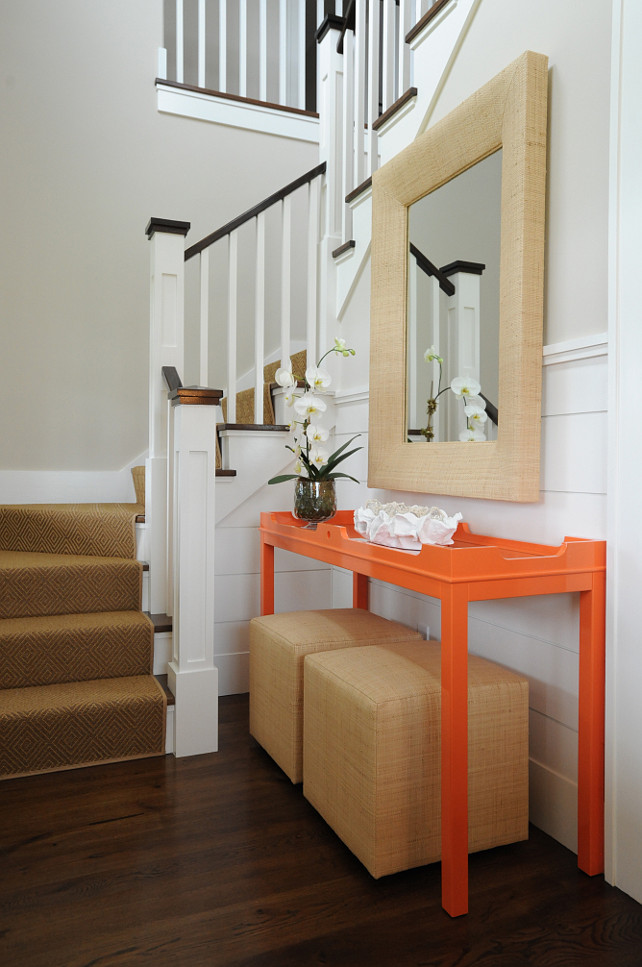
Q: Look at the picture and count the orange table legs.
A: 4